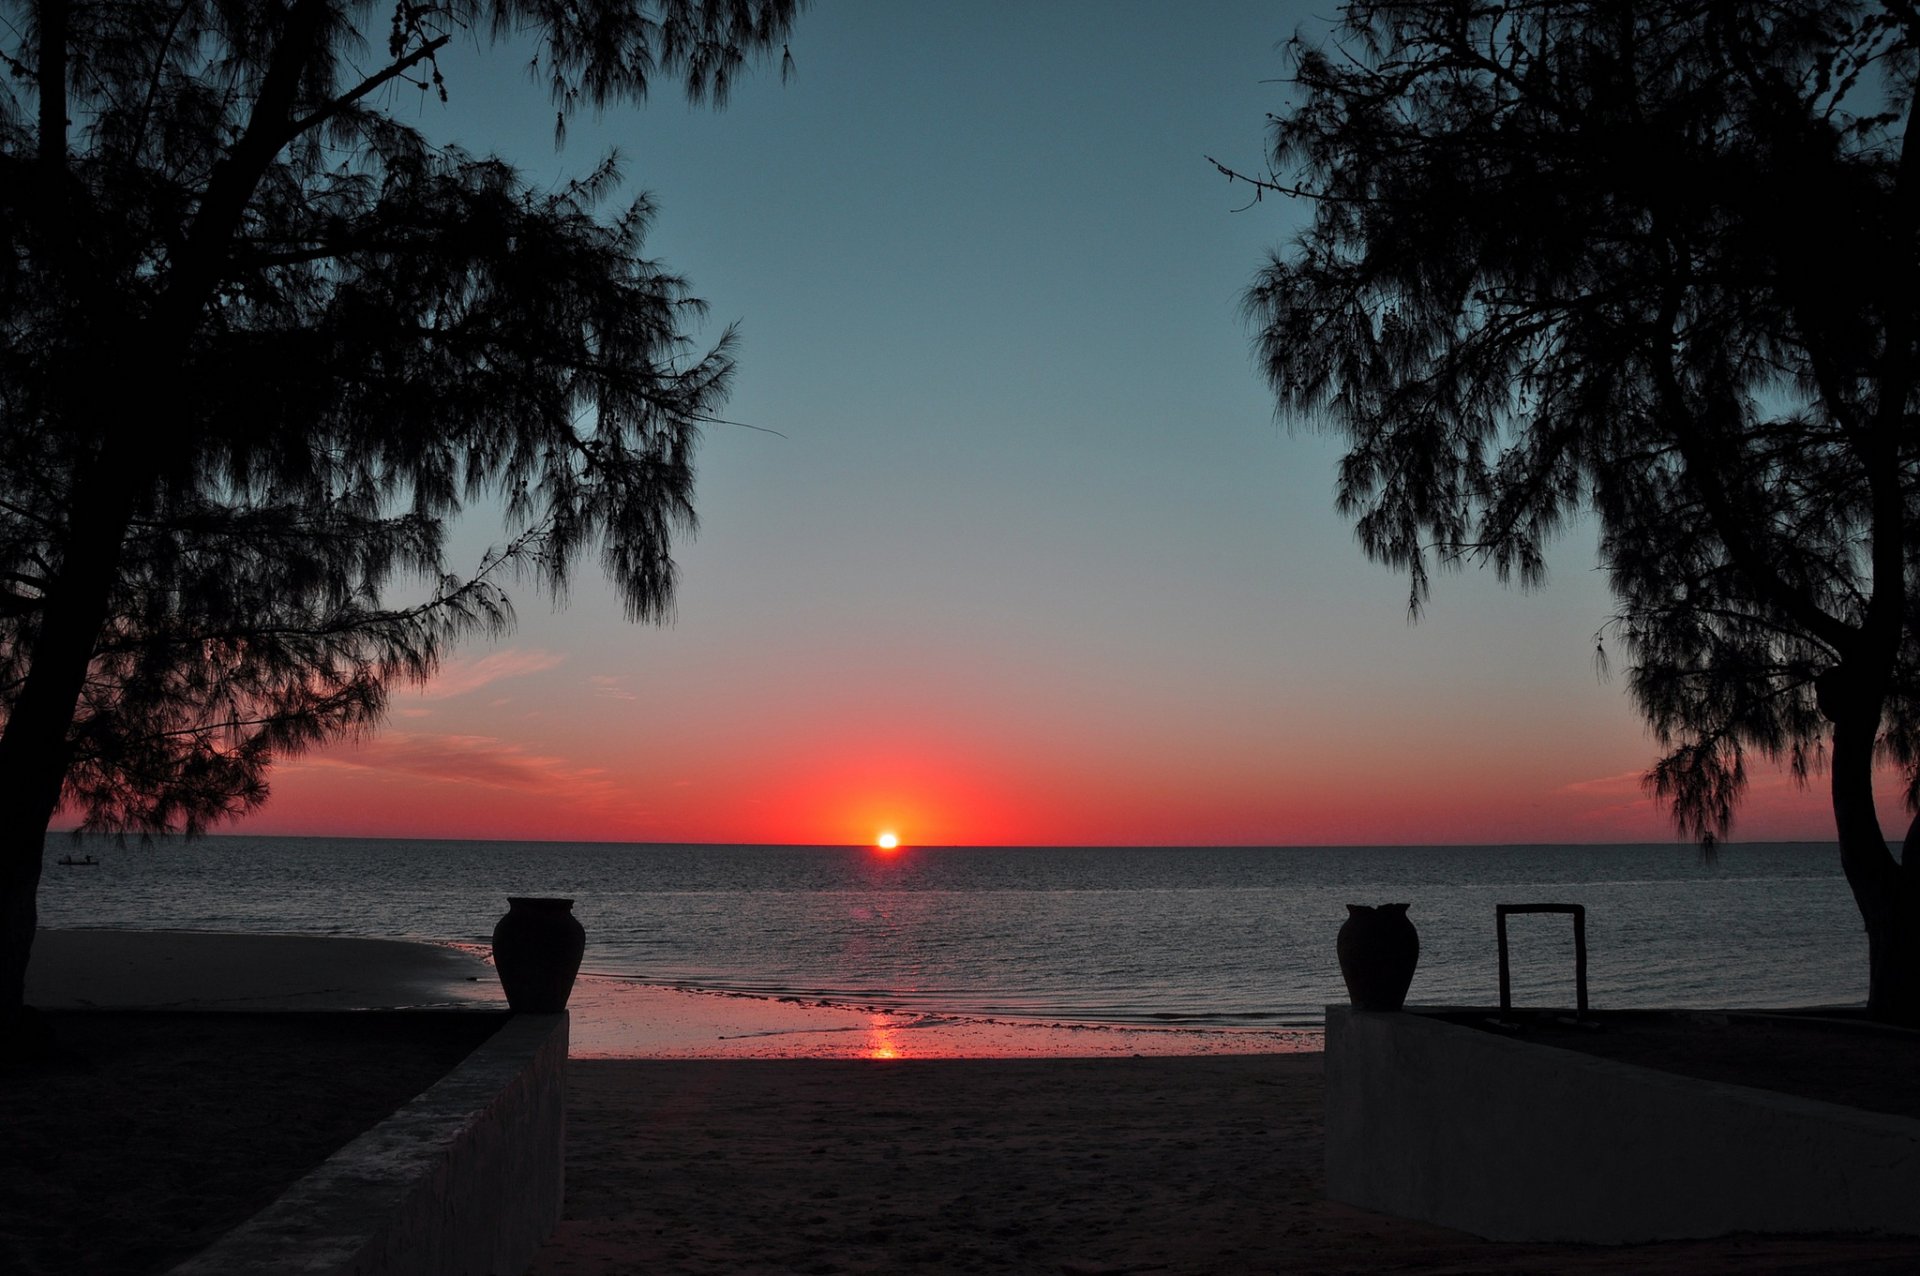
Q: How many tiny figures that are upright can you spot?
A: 2